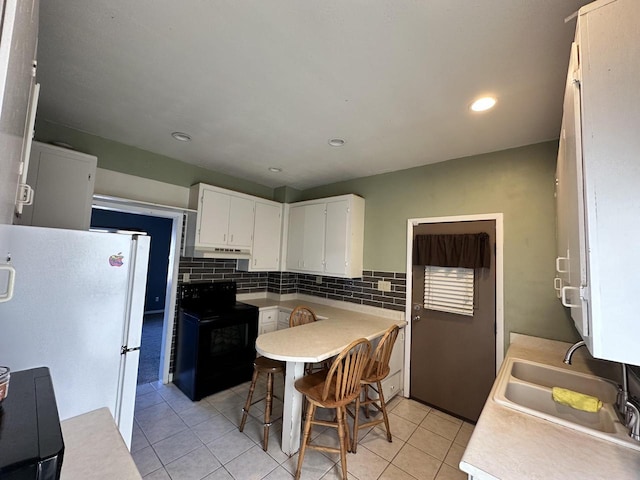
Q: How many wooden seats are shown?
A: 4